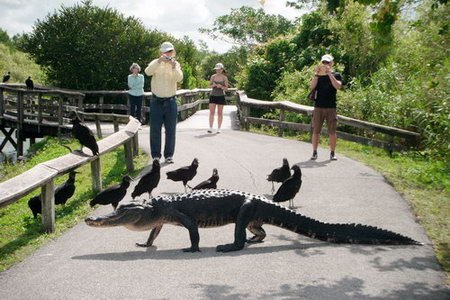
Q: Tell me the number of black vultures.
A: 11